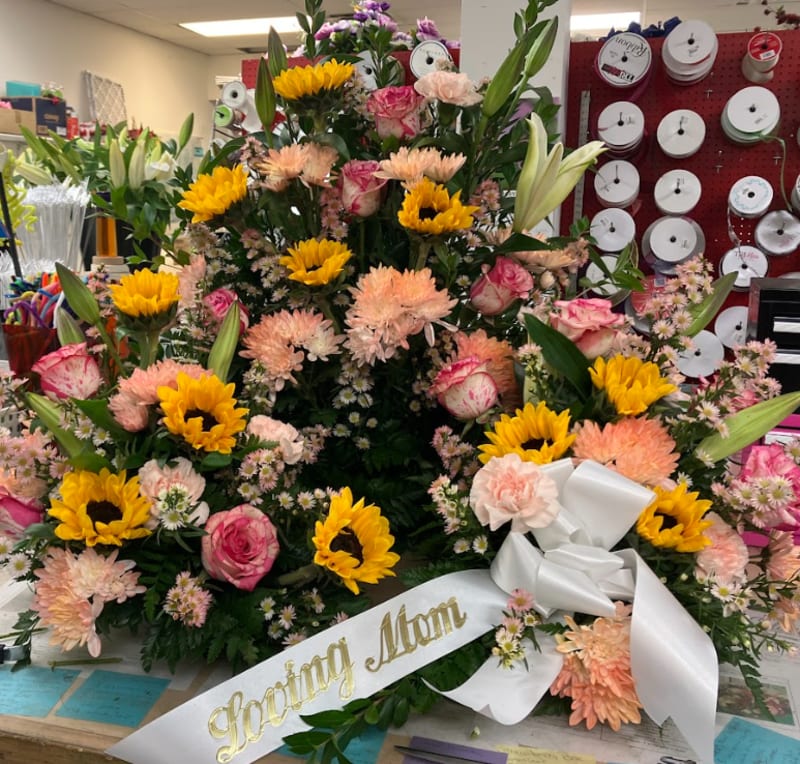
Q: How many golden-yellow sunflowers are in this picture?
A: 11